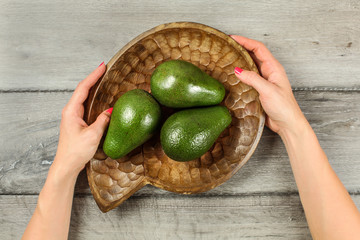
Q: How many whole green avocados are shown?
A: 3